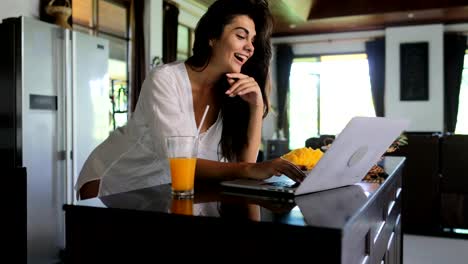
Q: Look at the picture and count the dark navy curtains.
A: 3